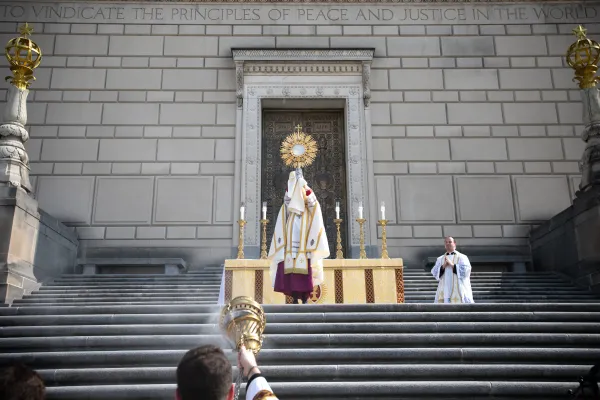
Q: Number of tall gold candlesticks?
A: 5